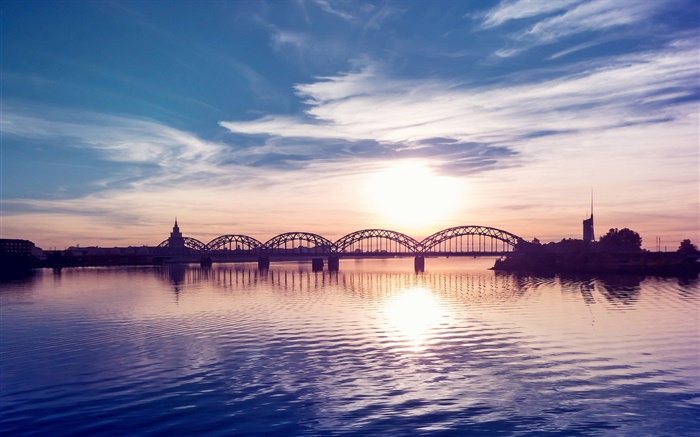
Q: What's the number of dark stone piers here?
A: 5